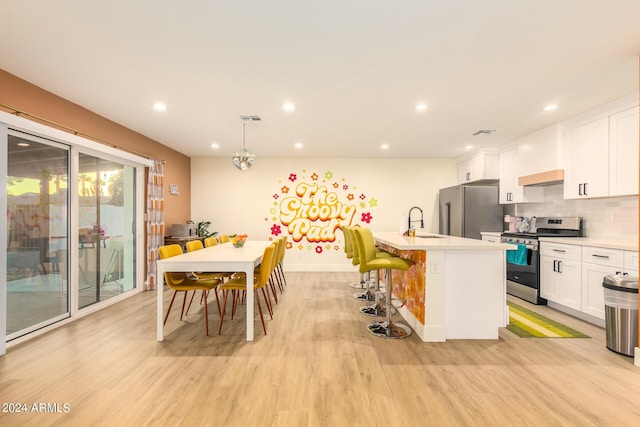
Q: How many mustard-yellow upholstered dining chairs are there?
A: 8